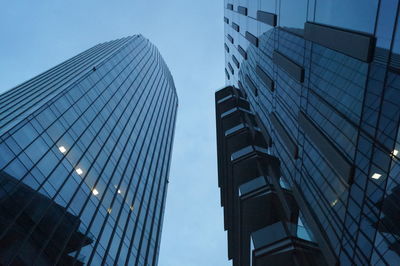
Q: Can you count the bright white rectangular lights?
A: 5